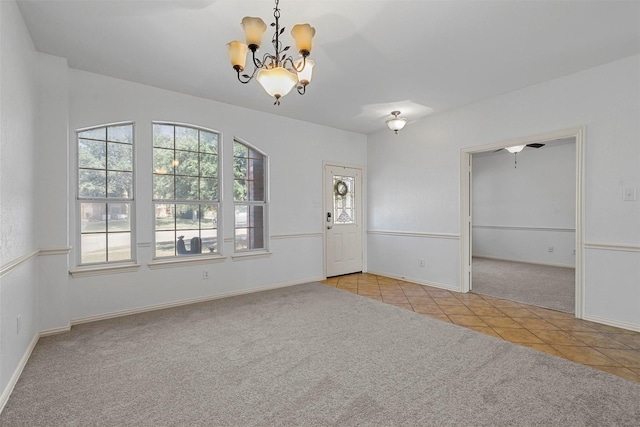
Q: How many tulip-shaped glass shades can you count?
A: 4